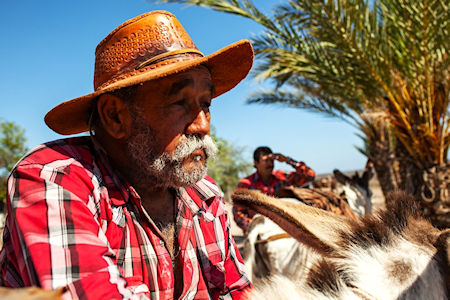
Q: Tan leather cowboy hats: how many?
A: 1